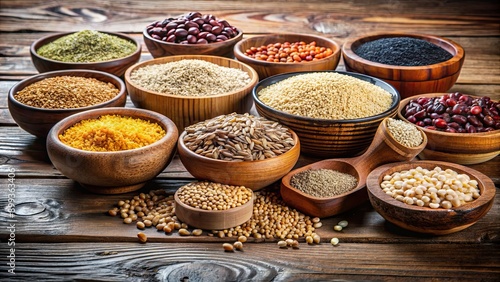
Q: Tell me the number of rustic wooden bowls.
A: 12